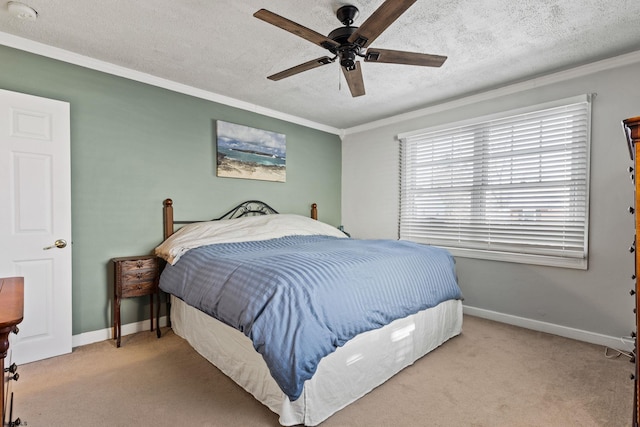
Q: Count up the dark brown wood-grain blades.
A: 5